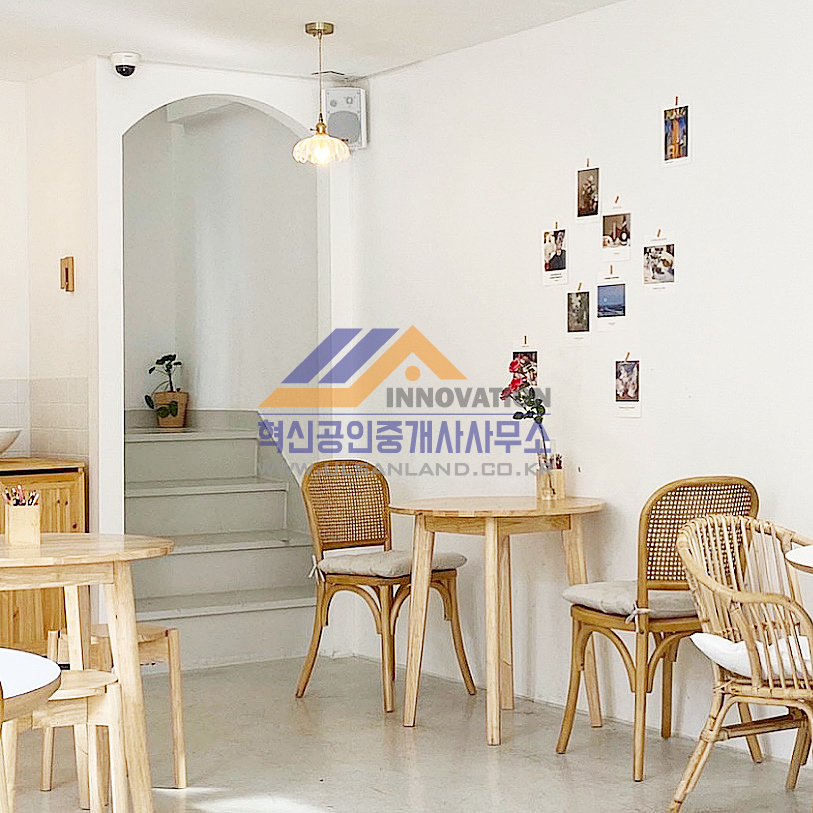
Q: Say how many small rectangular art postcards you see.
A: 9